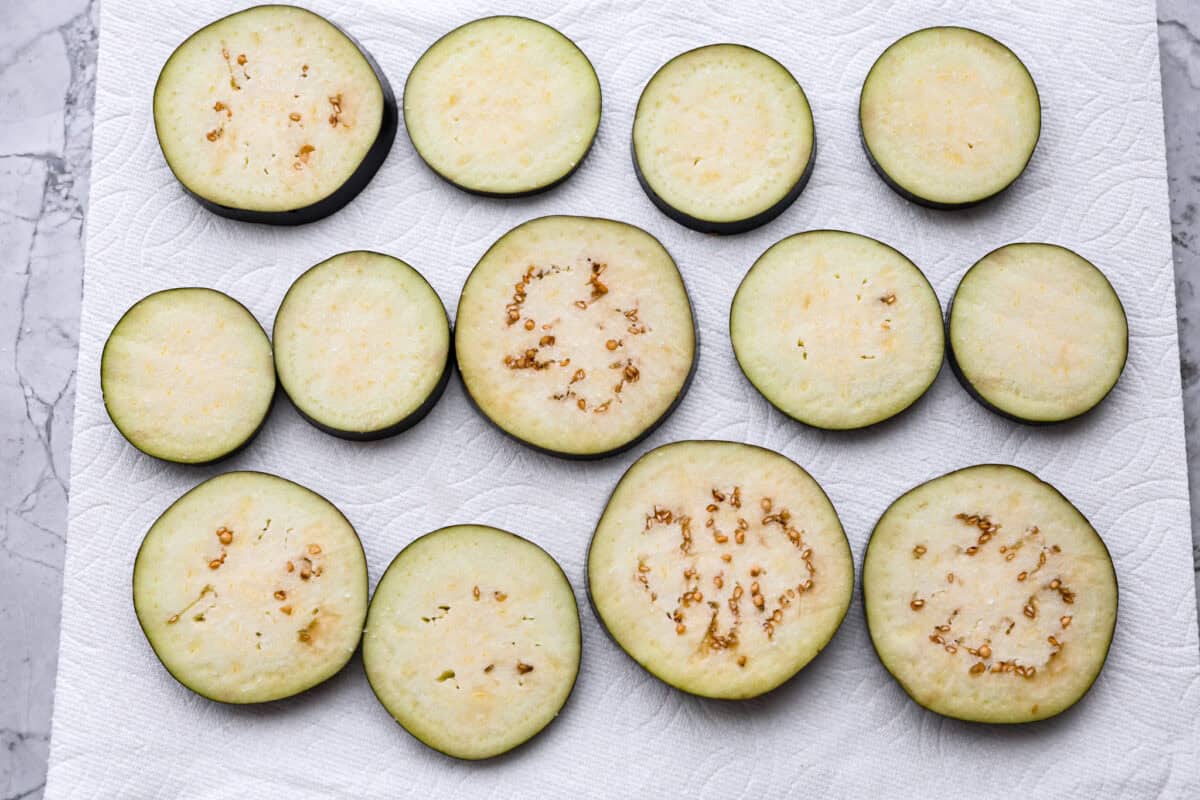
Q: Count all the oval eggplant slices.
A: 13